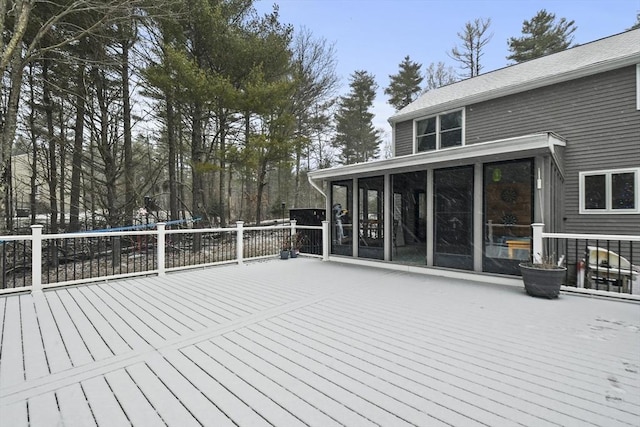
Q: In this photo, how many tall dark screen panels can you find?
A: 5